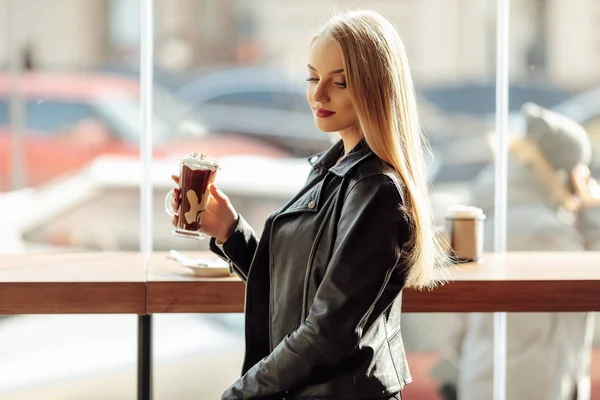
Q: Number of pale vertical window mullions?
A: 2